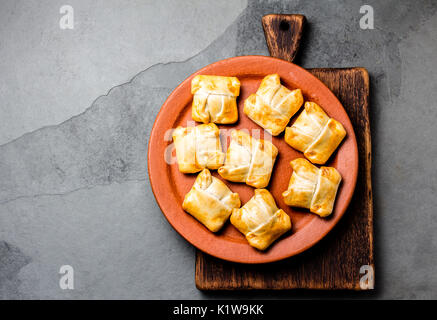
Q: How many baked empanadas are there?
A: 8